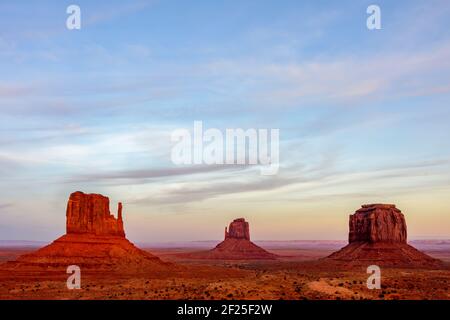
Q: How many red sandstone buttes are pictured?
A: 3